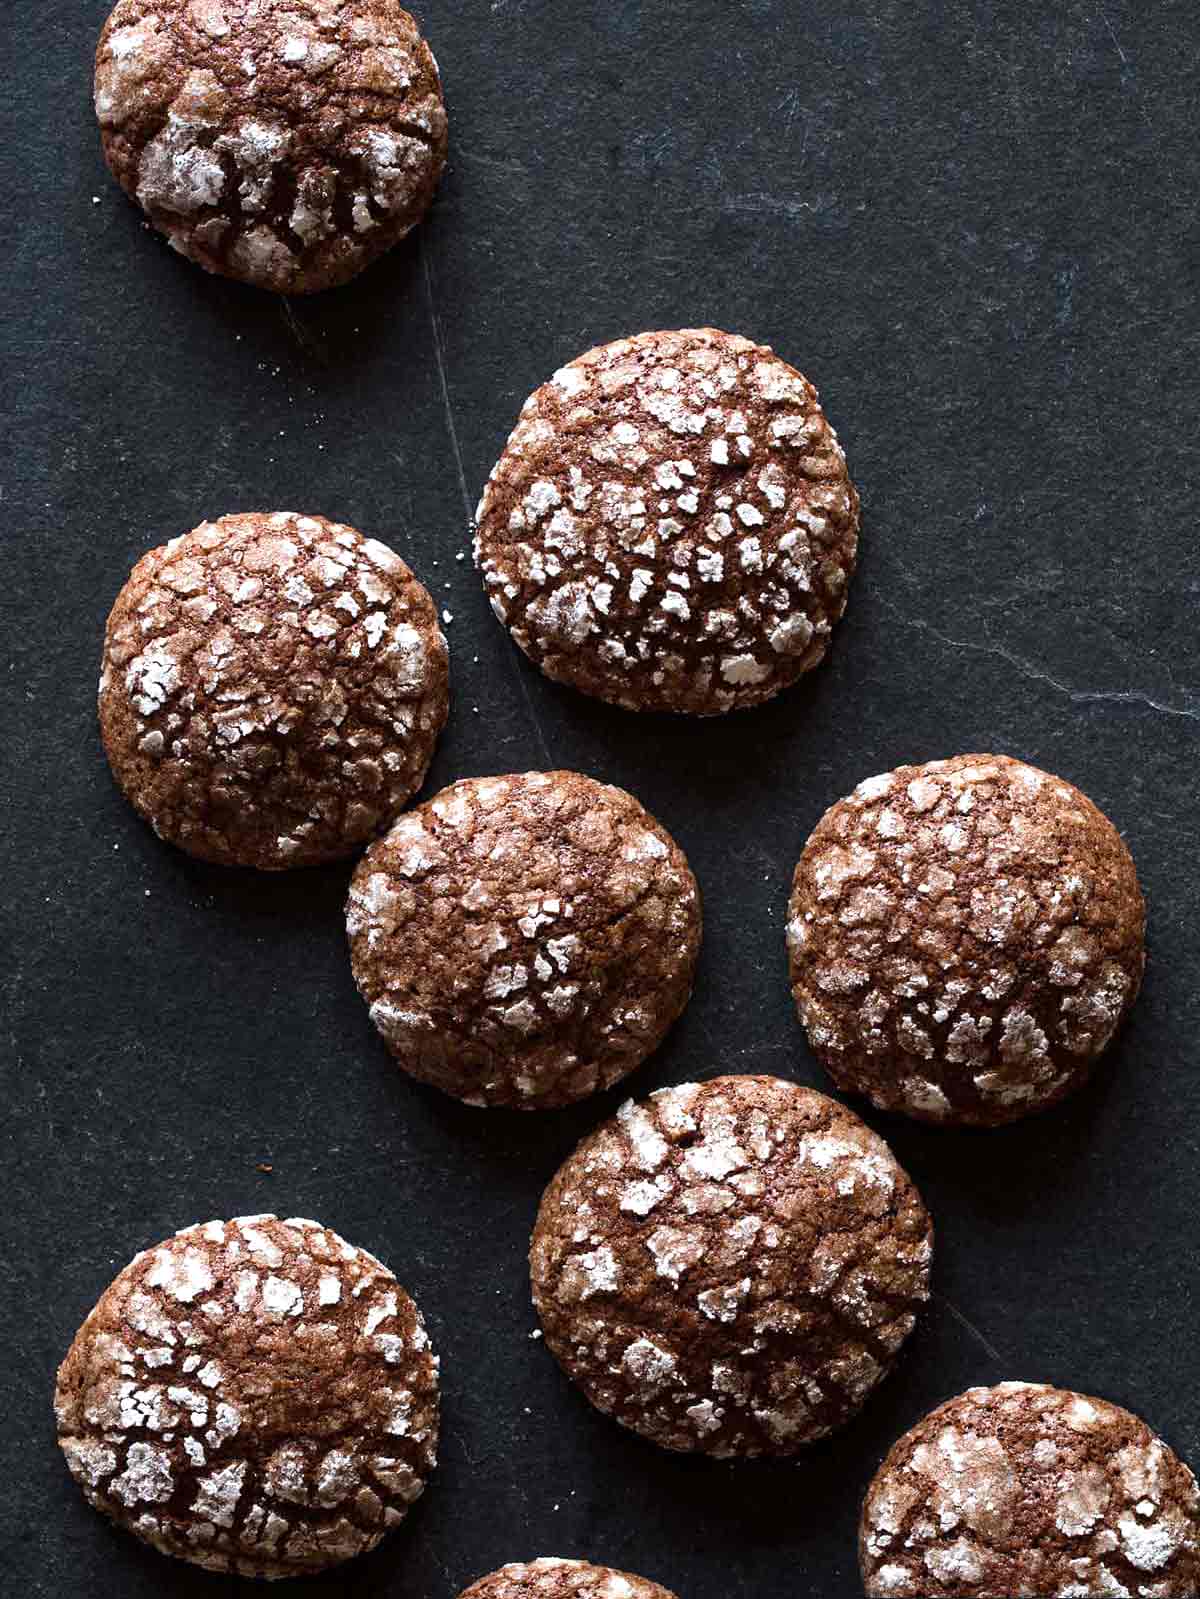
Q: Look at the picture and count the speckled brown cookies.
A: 9